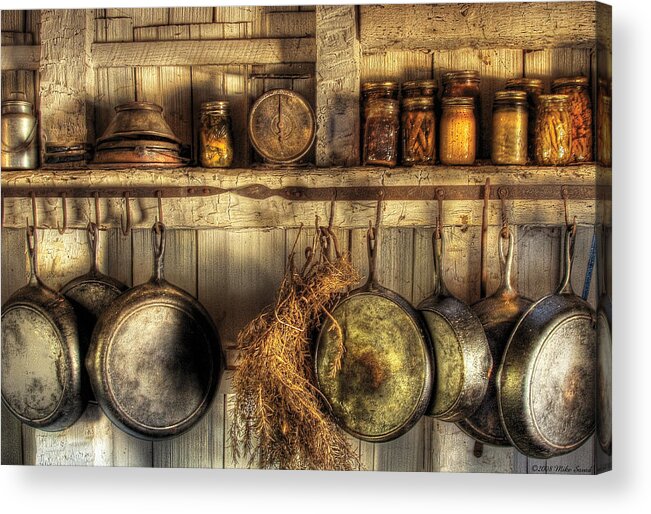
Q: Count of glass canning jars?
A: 11